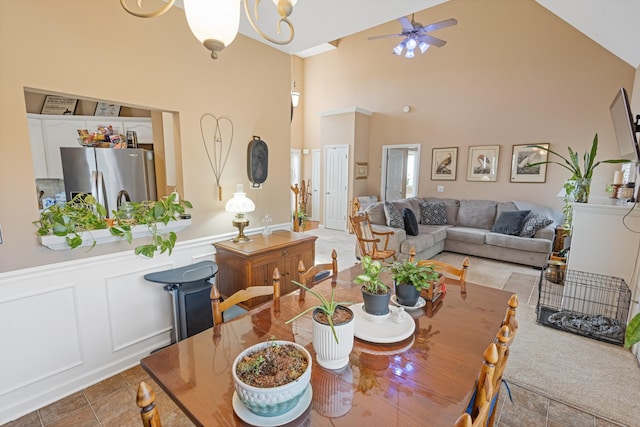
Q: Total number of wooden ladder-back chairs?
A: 6